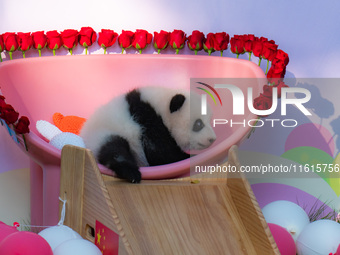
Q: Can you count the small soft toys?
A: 2